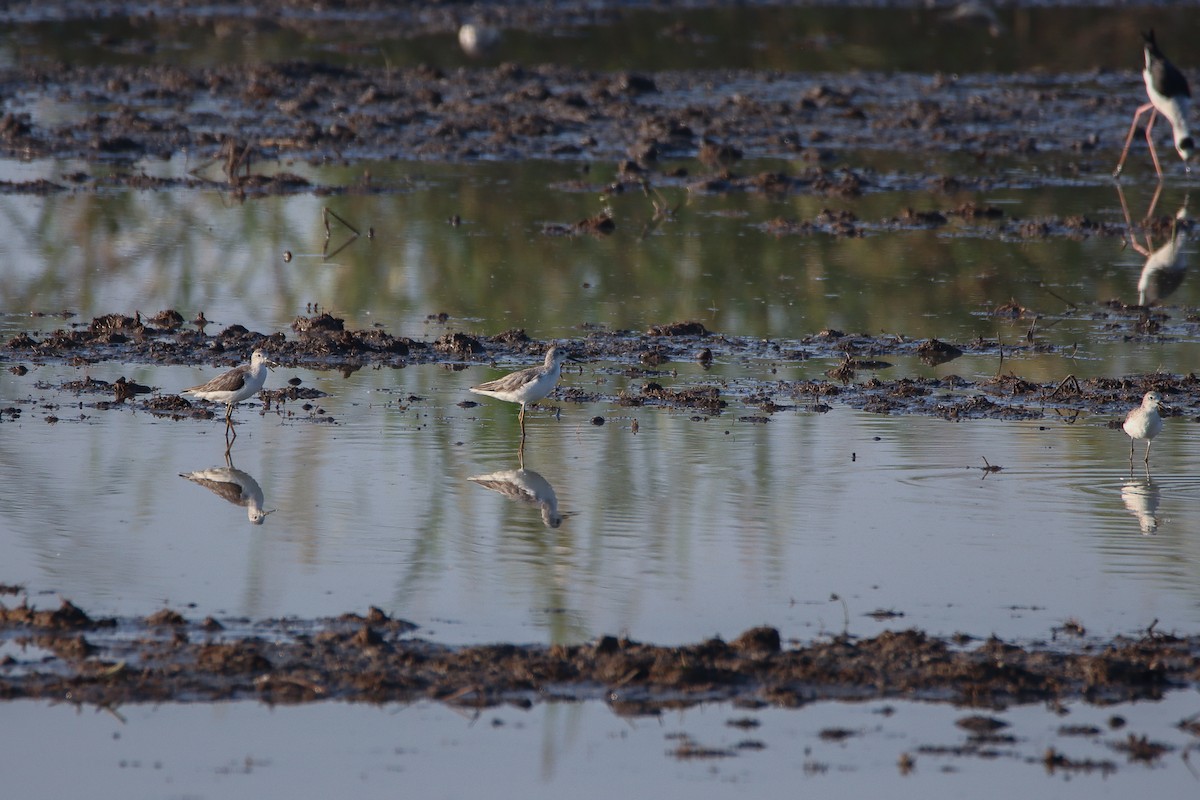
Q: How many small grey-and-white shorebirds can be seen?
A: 3